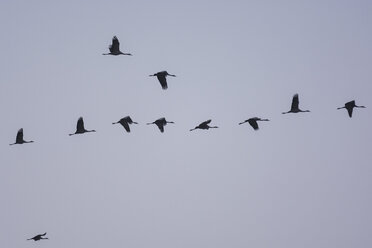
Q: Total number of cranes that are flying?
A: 11